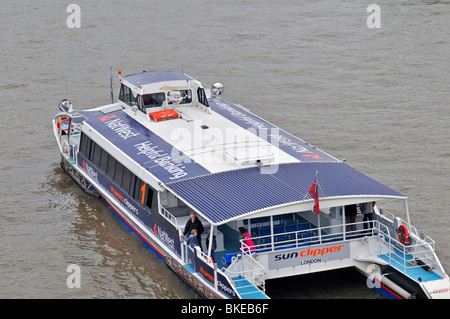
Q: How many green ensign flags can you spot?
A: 0